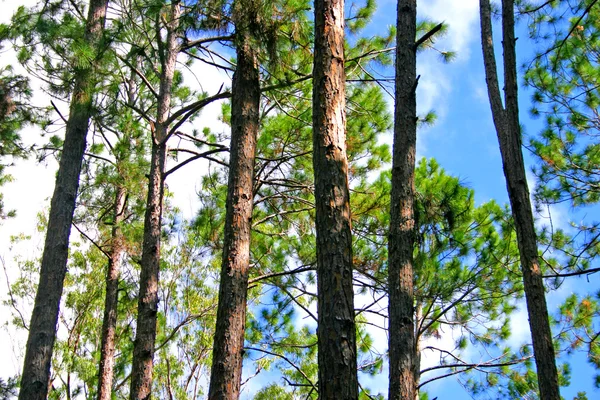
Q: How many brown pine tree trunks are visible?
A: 7